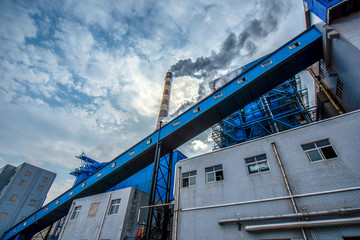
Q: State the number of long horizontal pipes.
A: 3